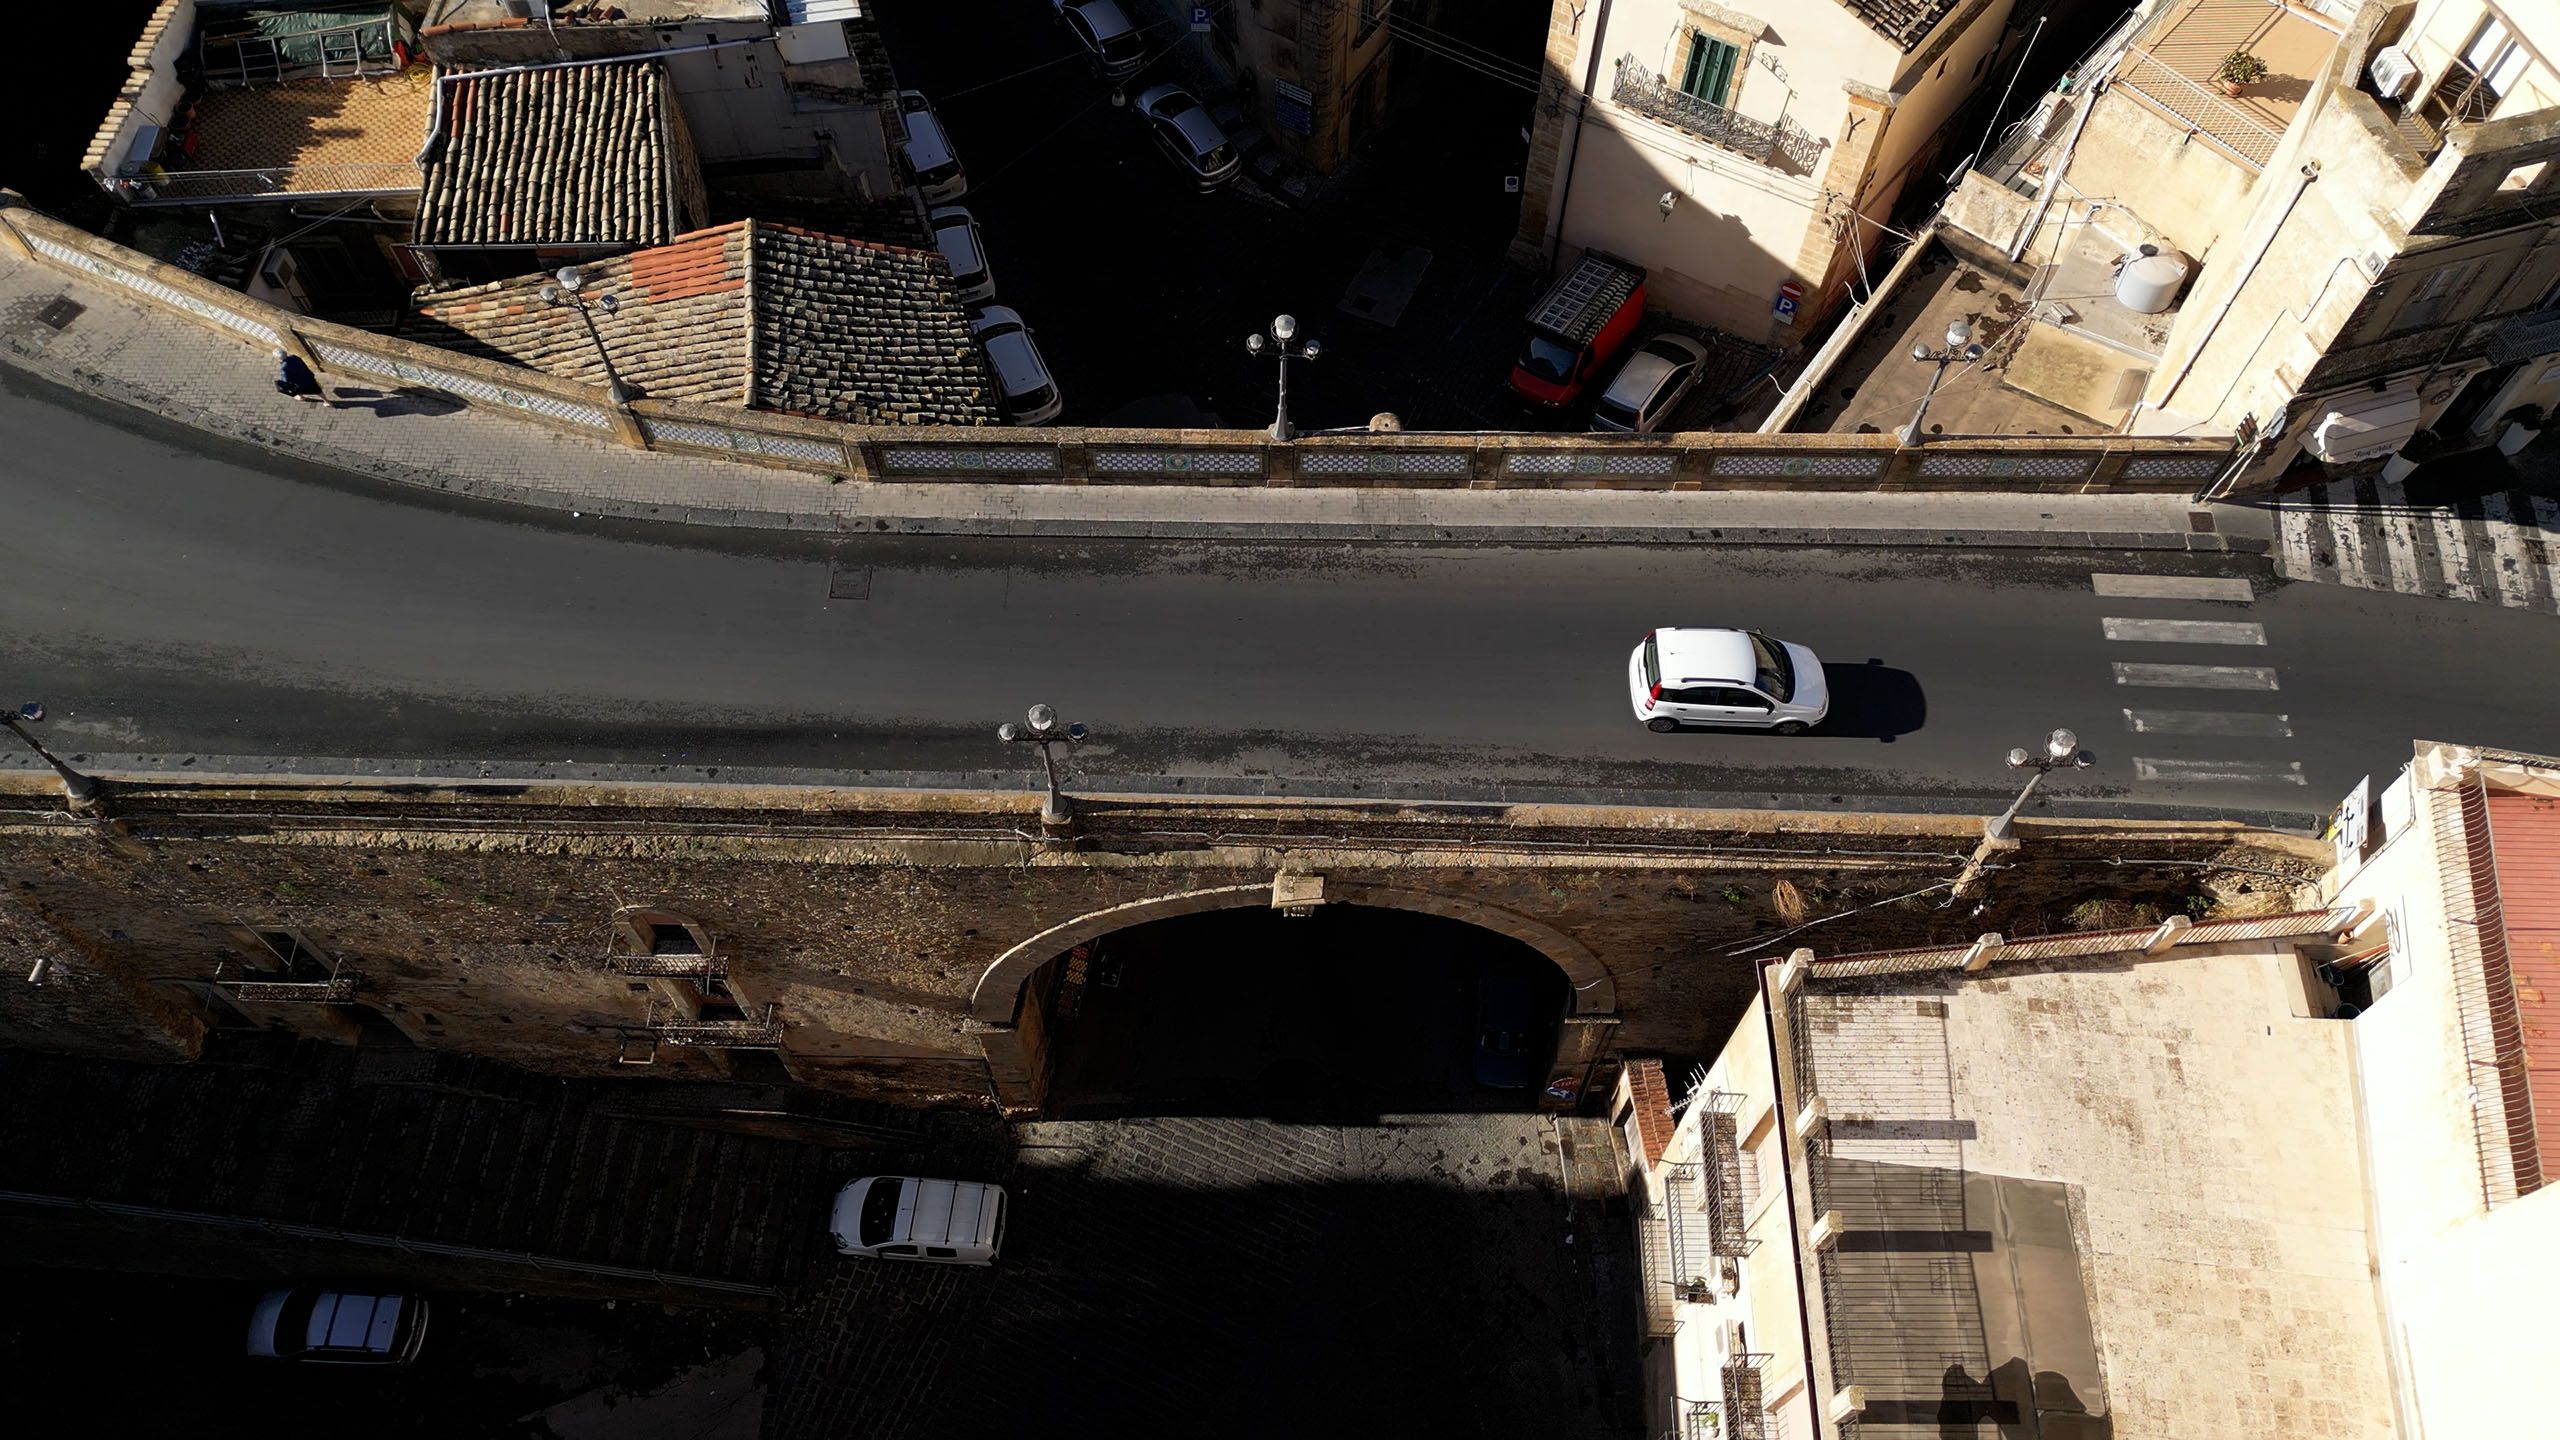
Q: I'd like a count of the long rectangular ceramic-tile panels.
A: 10